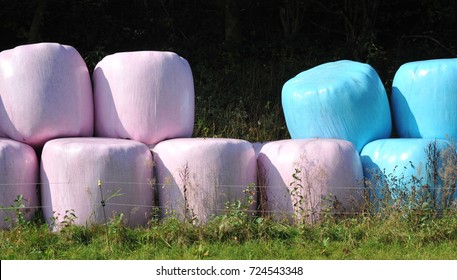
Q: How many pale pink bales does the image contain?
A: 6